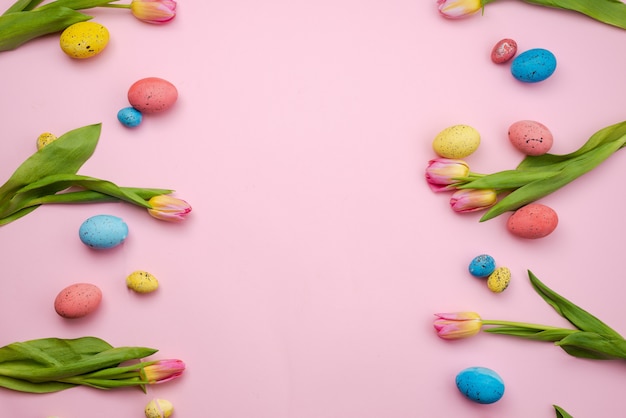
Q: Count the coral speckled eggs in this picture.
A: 5